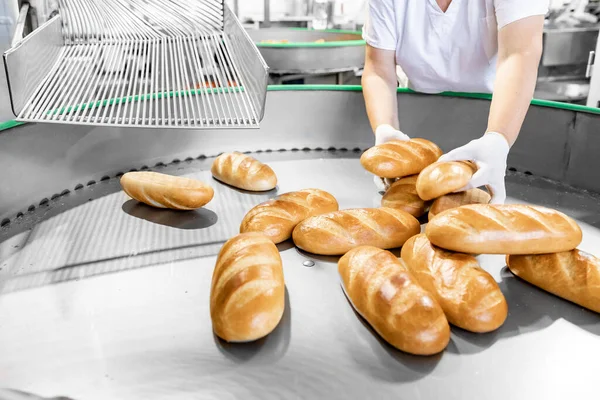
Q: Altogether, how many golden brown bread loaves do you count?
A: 13